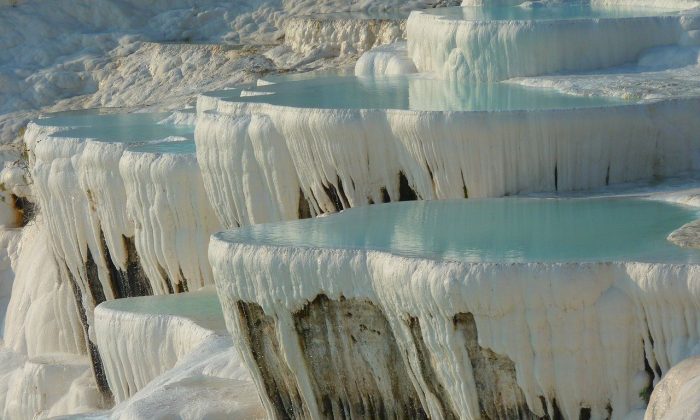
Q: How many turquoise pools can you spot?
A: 5